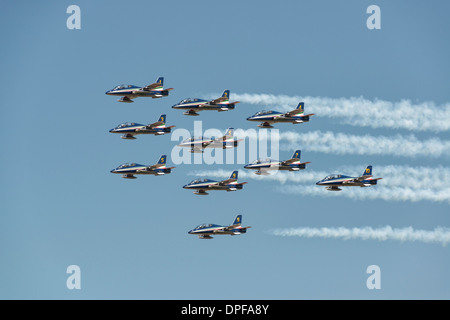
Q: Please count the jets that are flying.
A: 10